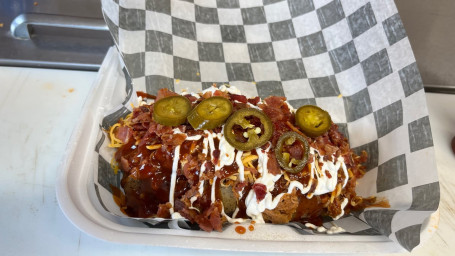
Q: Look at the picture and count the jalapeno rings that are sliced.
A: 5